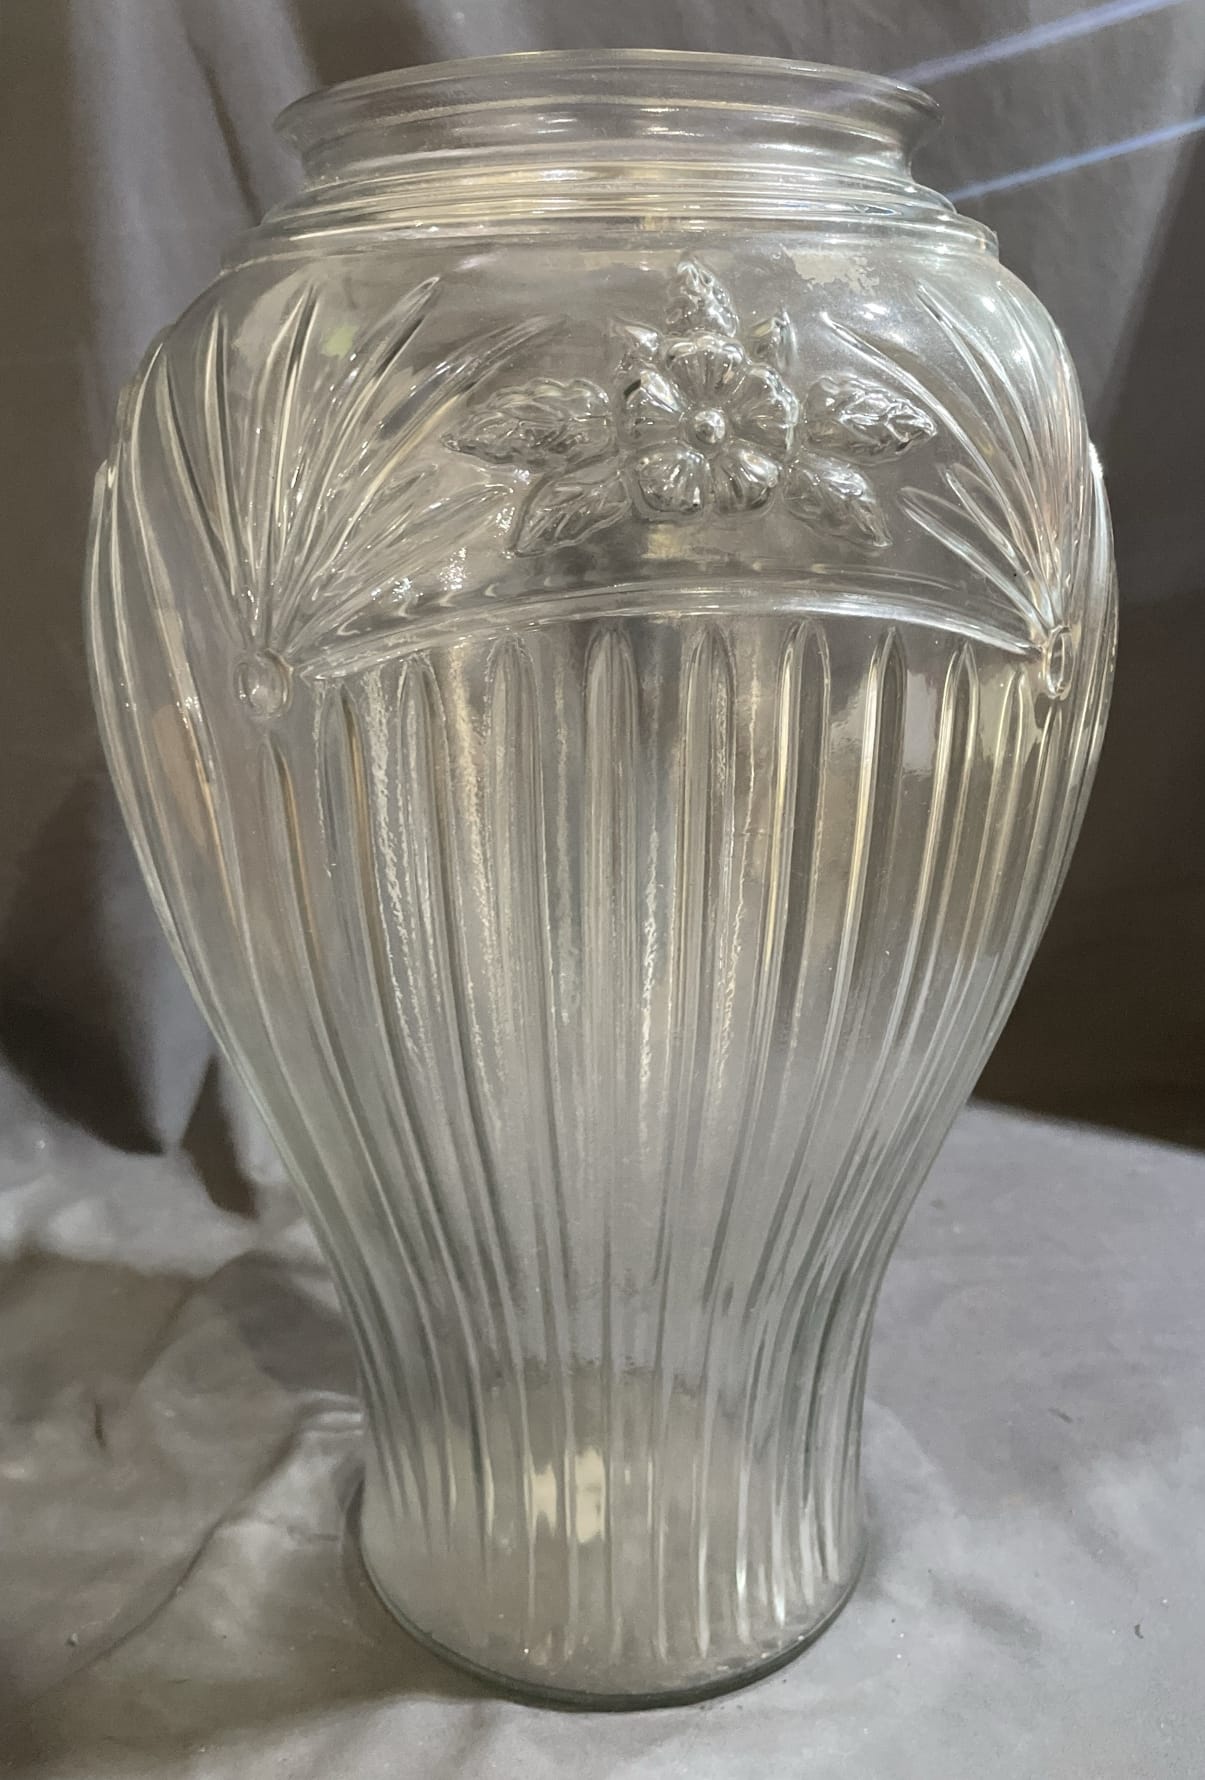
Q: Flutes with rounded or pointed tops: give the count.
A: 11